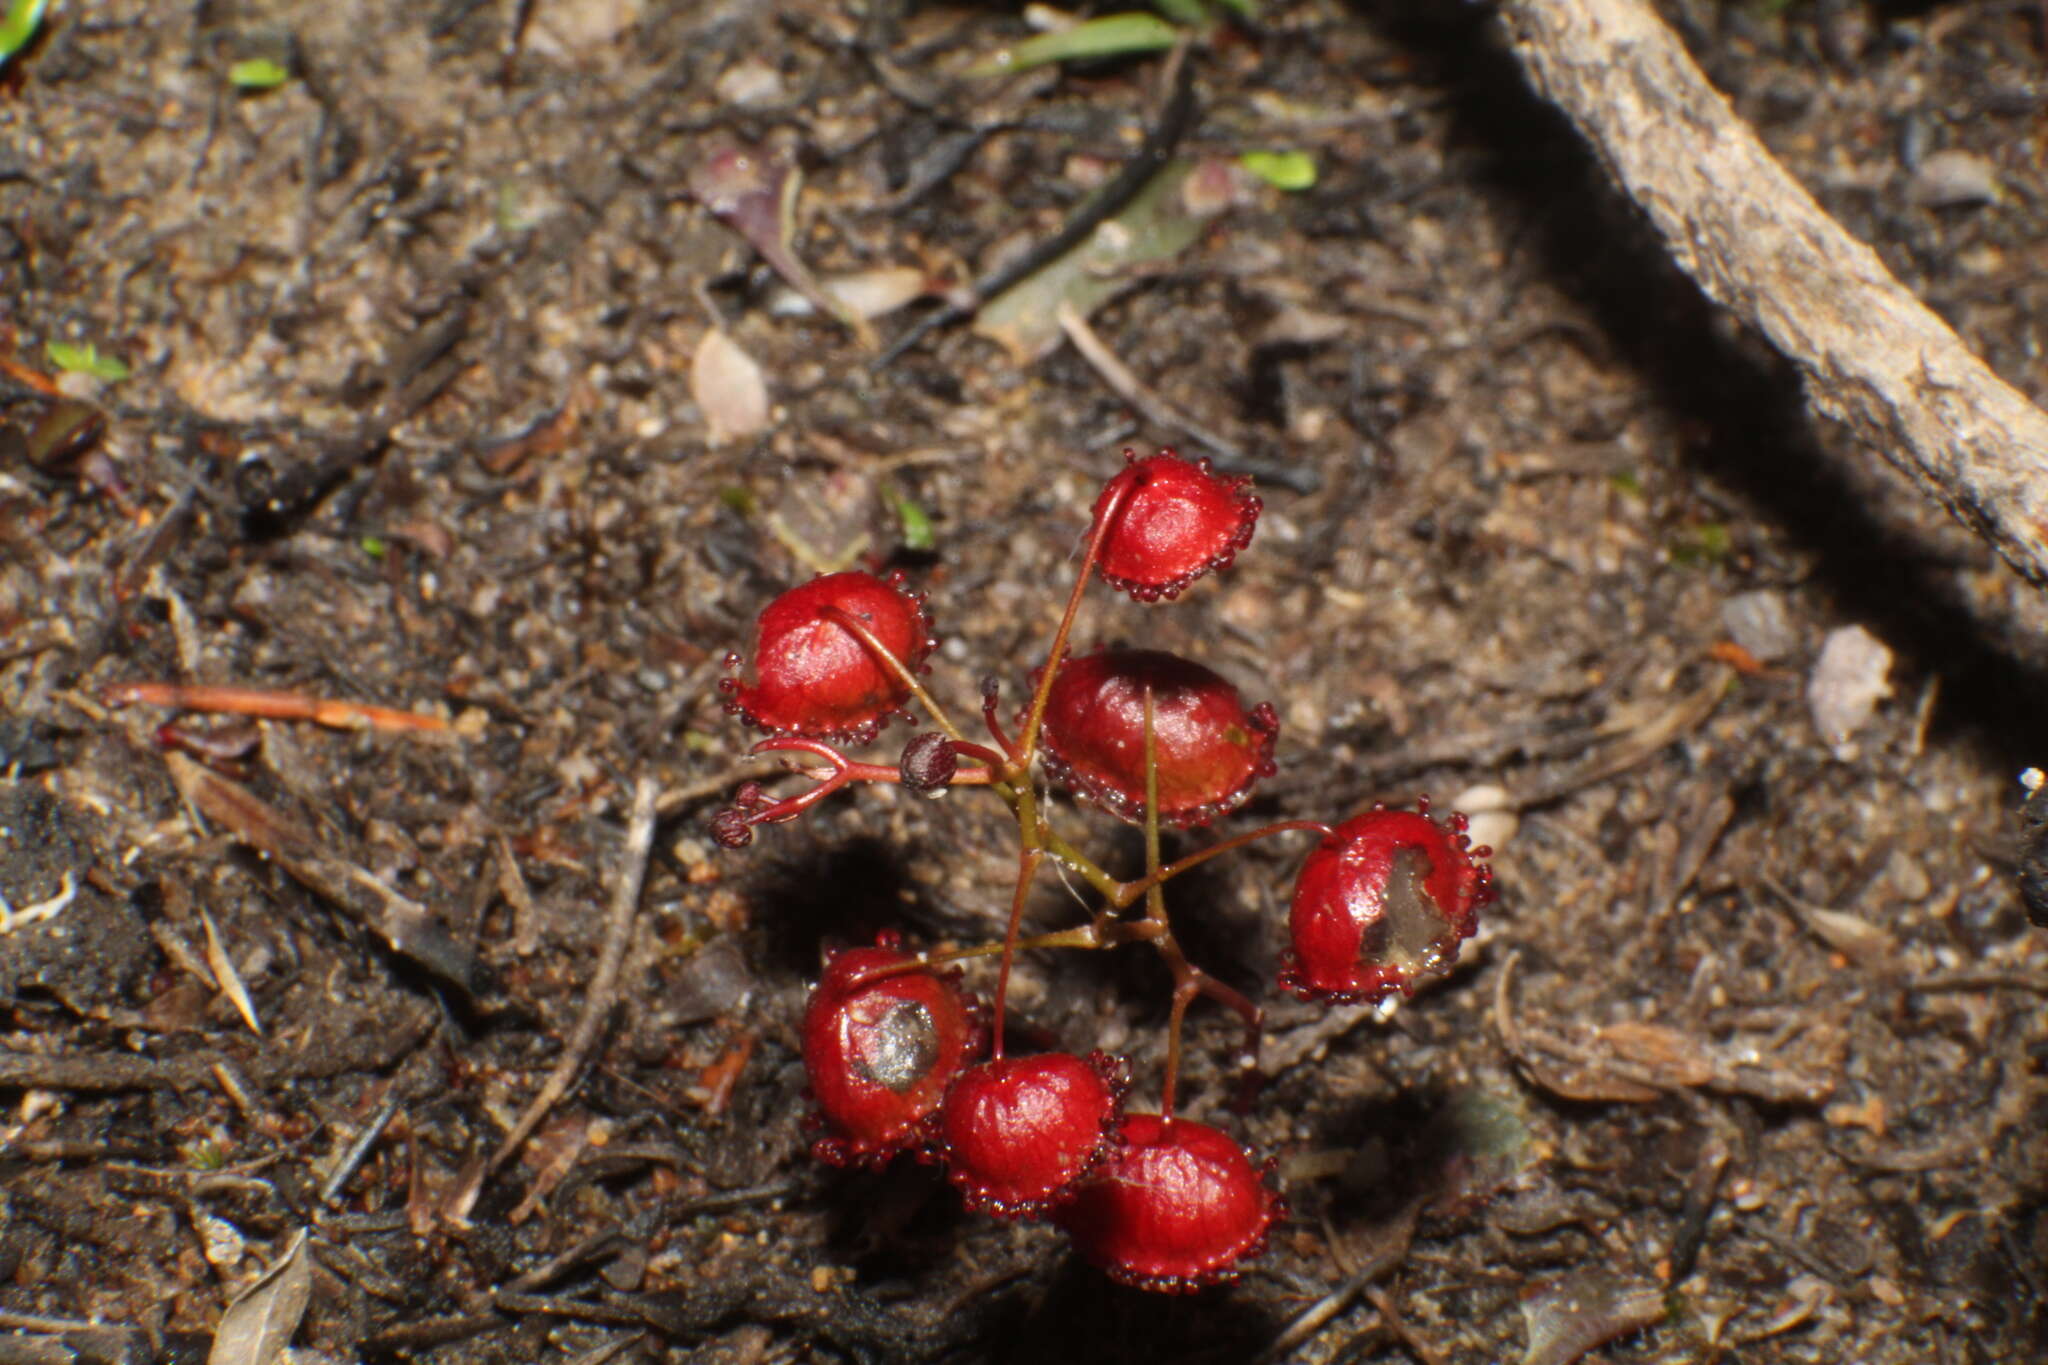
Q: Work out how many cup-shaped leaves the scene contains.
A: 7